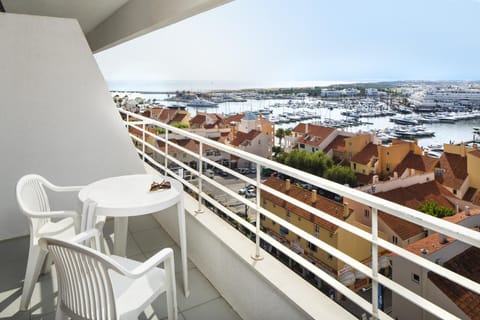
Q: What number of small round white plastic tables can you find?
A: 1